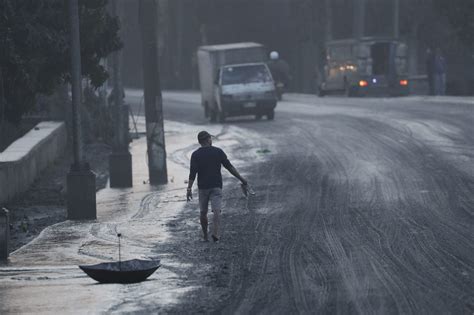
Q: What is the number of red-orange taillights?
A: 2